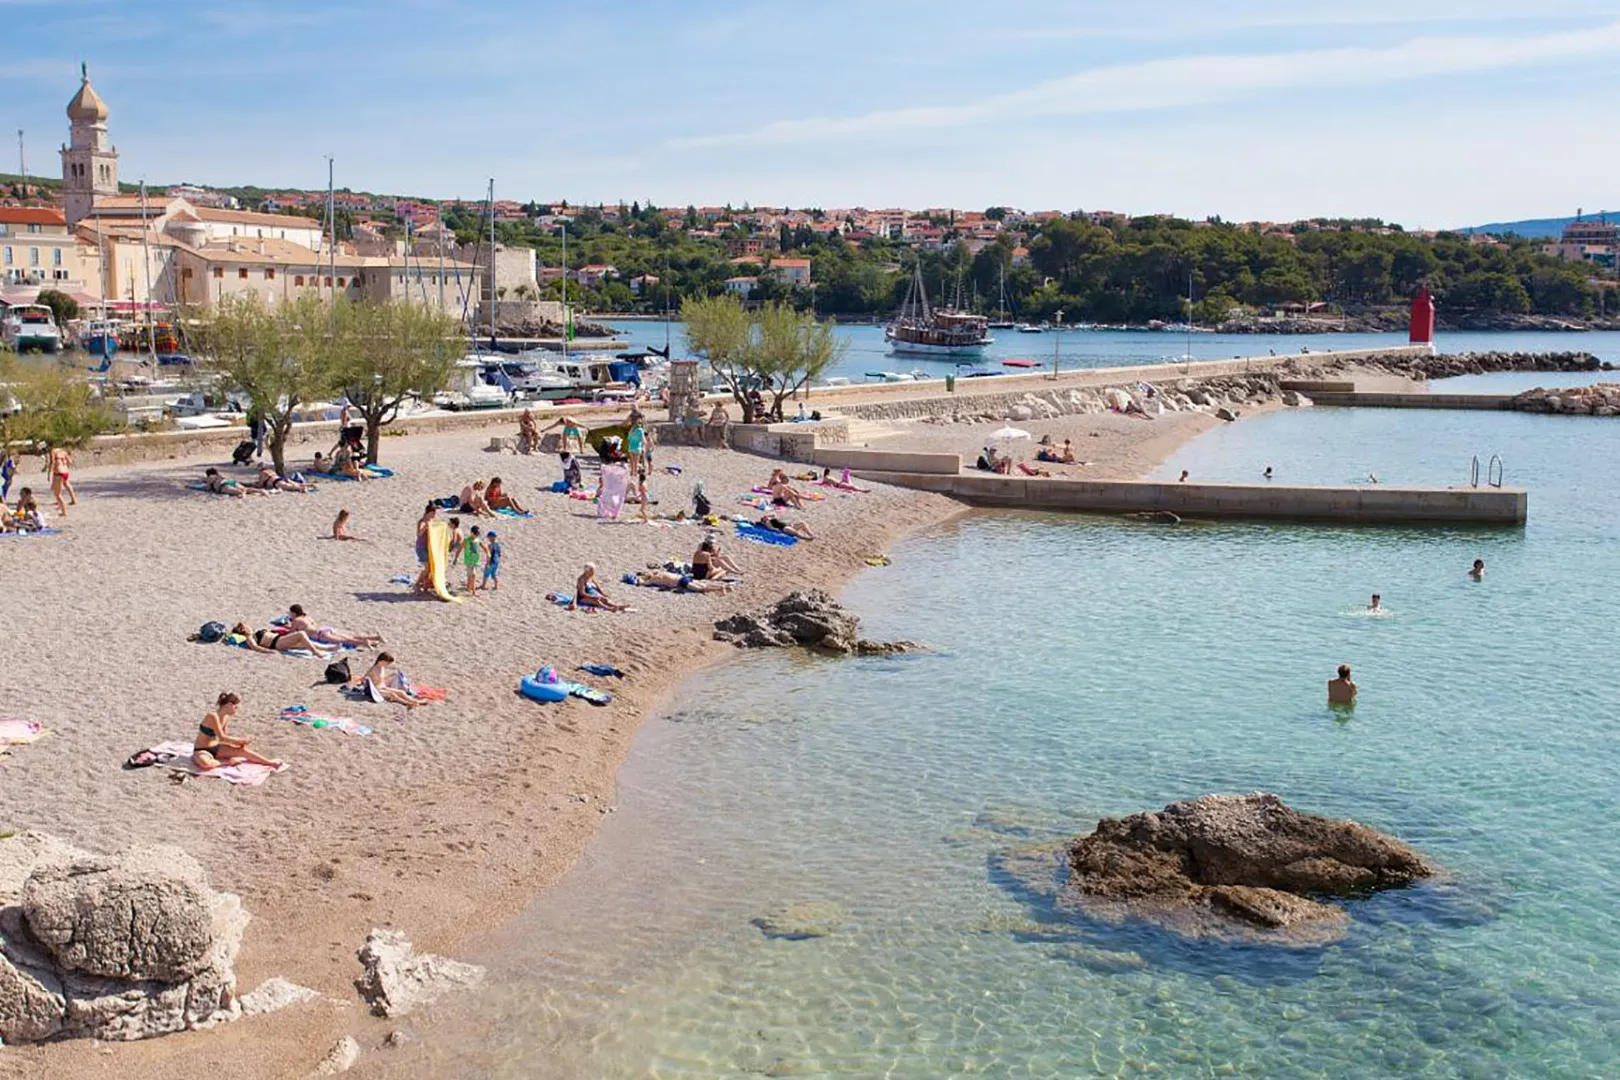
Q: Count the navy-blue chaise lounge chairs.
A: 0